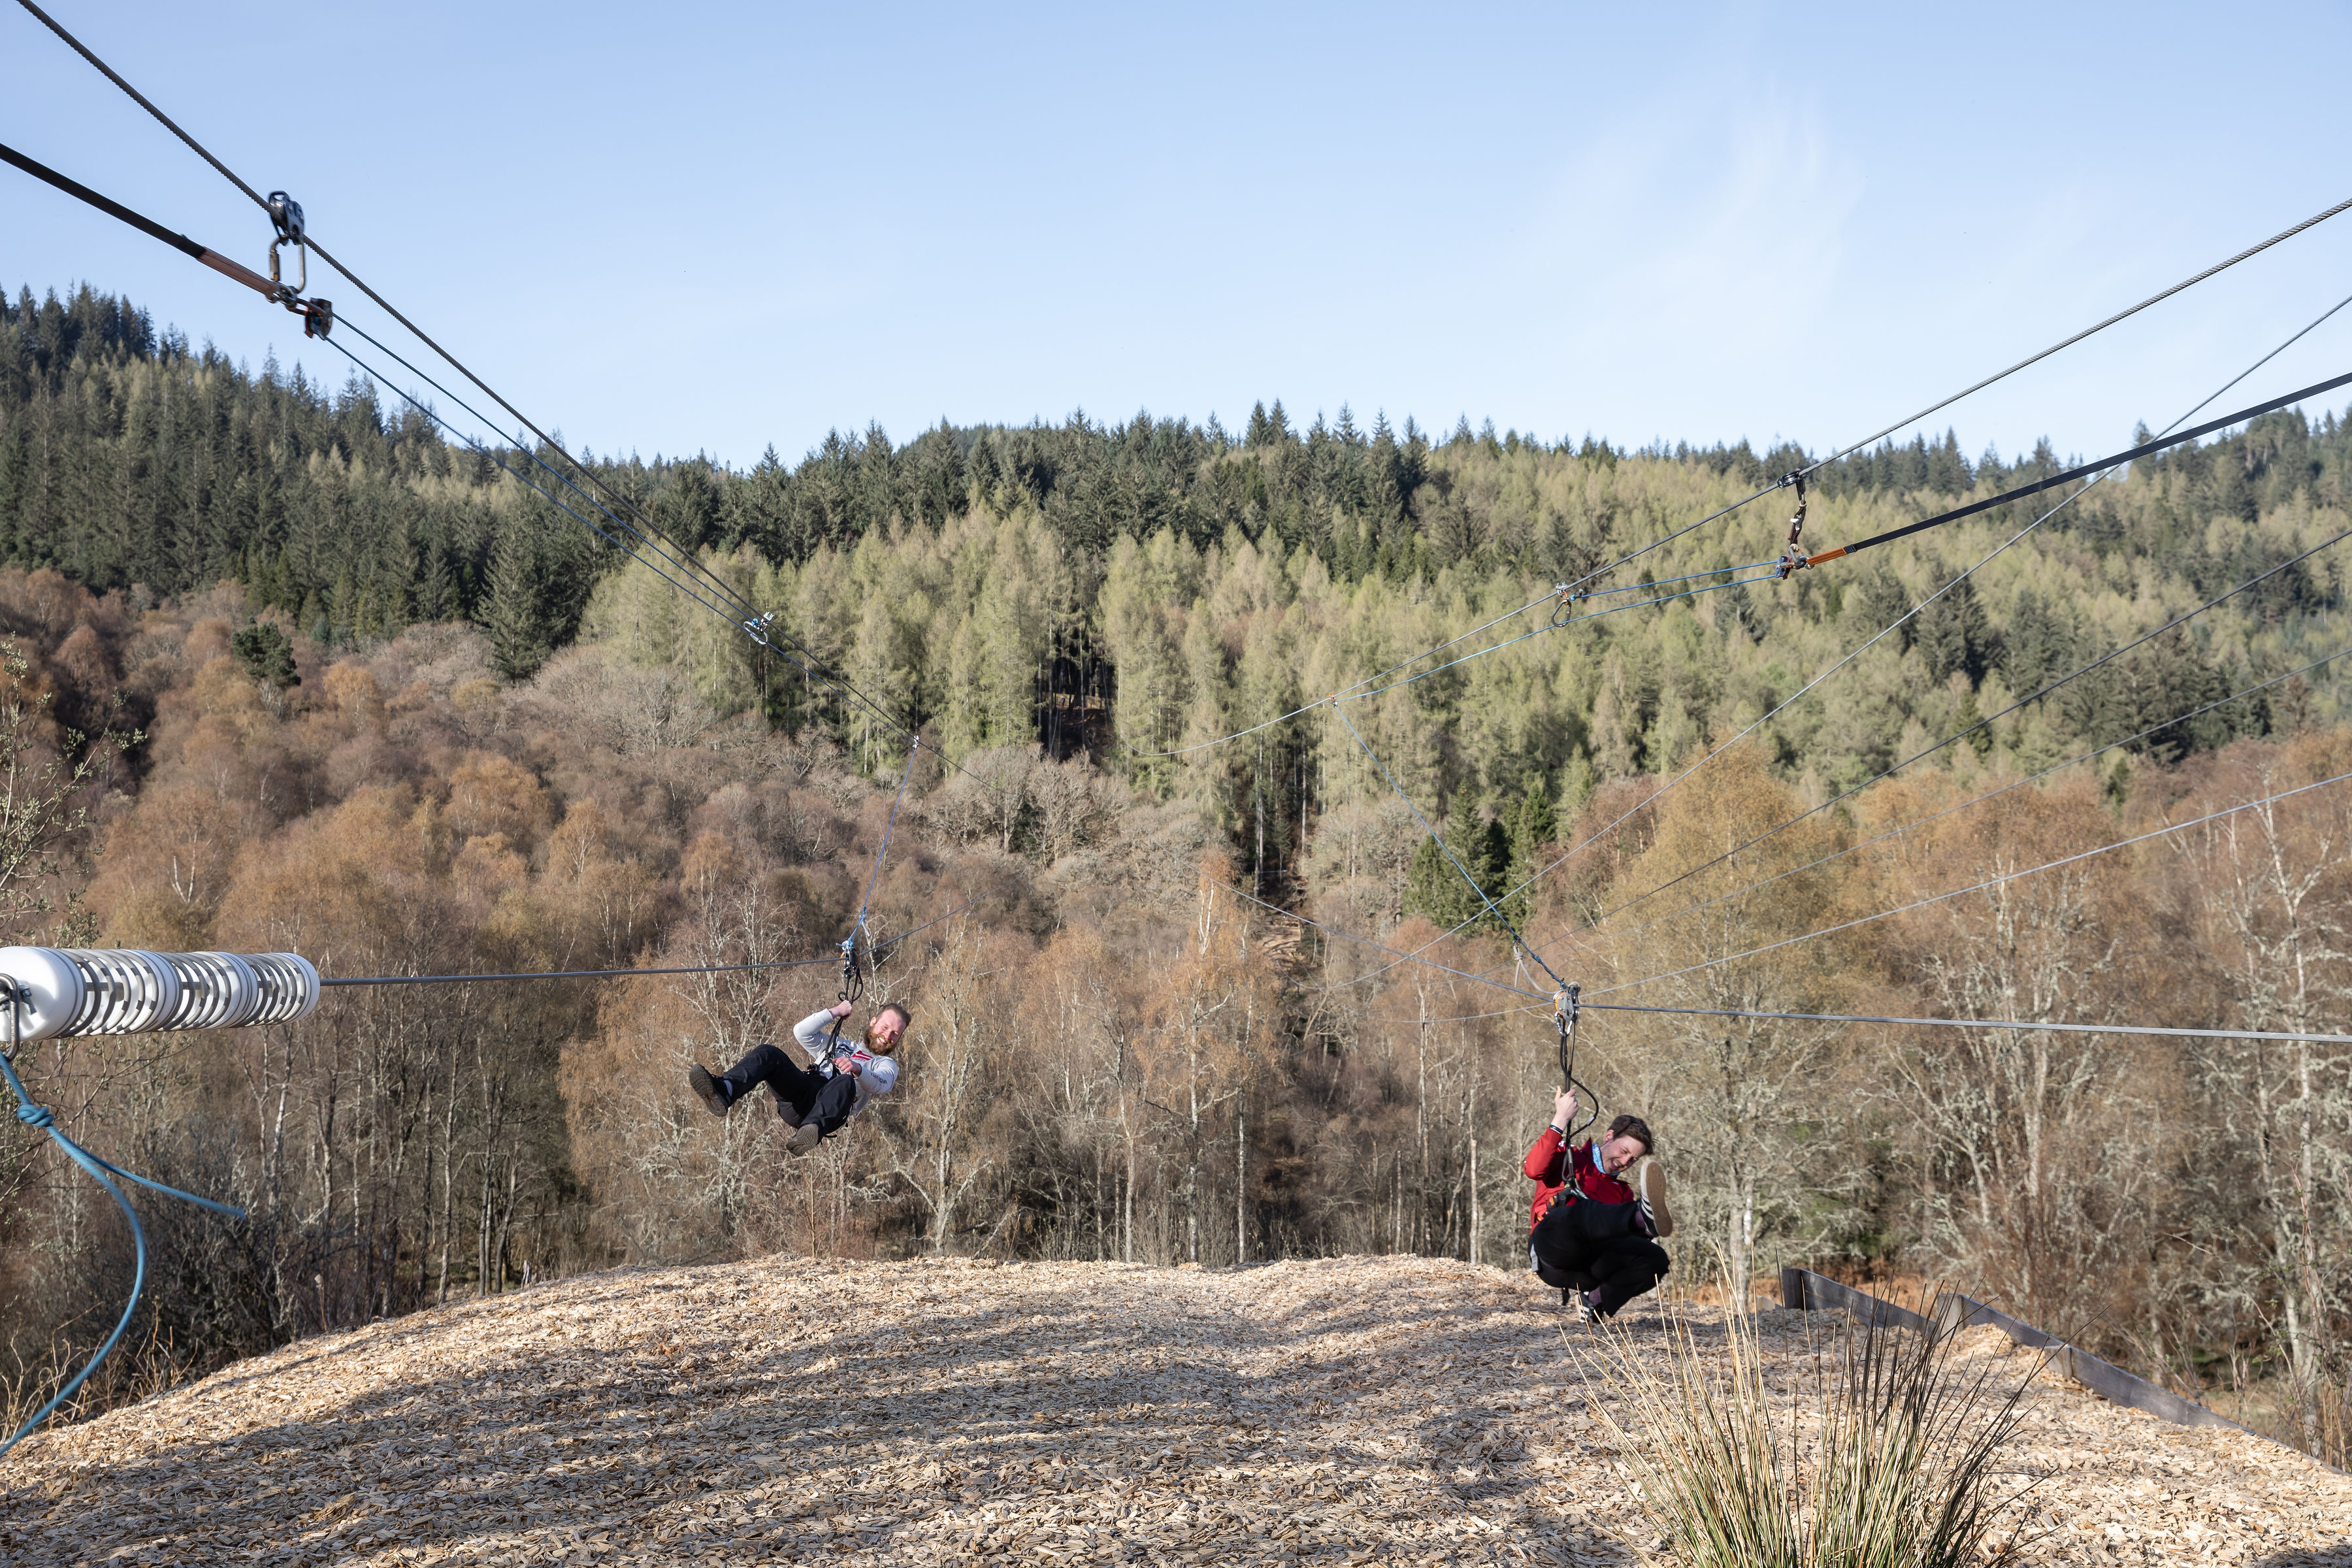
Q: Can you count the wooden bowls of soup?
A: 0